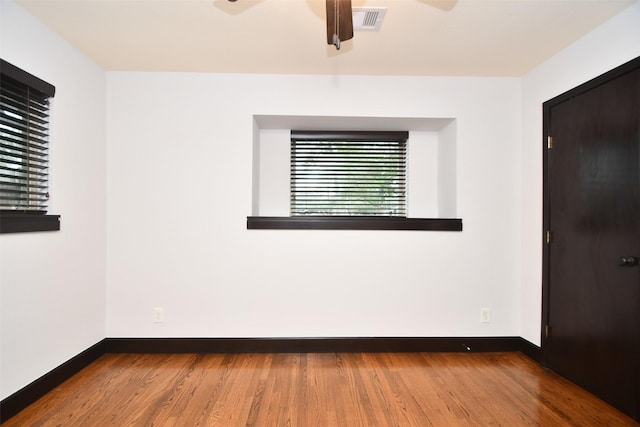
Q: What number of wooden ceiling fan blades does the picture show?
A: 1